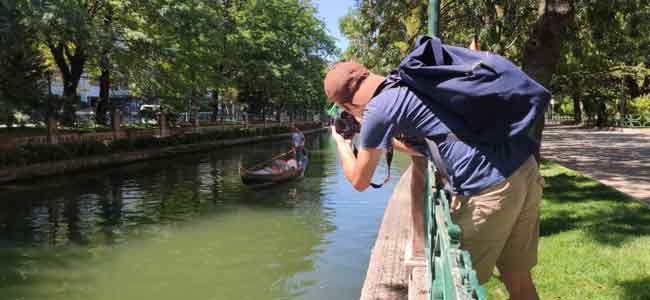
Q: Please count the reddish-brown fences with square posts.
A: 1